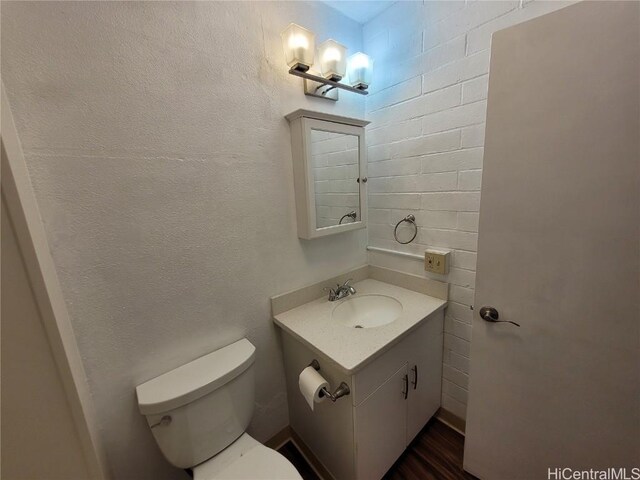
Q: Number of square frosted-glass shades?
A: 3